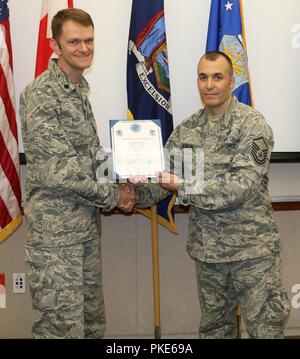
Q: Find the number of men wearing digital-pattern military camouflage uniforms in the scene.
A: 2